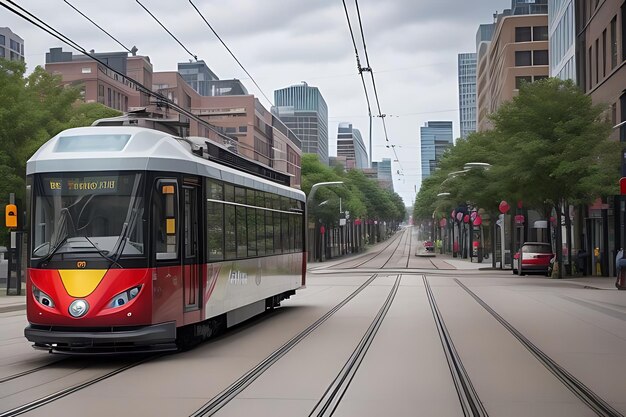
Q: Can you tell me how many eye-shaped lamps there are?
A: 2